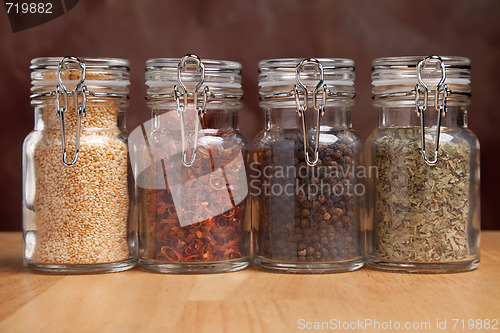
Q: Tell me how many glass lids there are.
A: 4